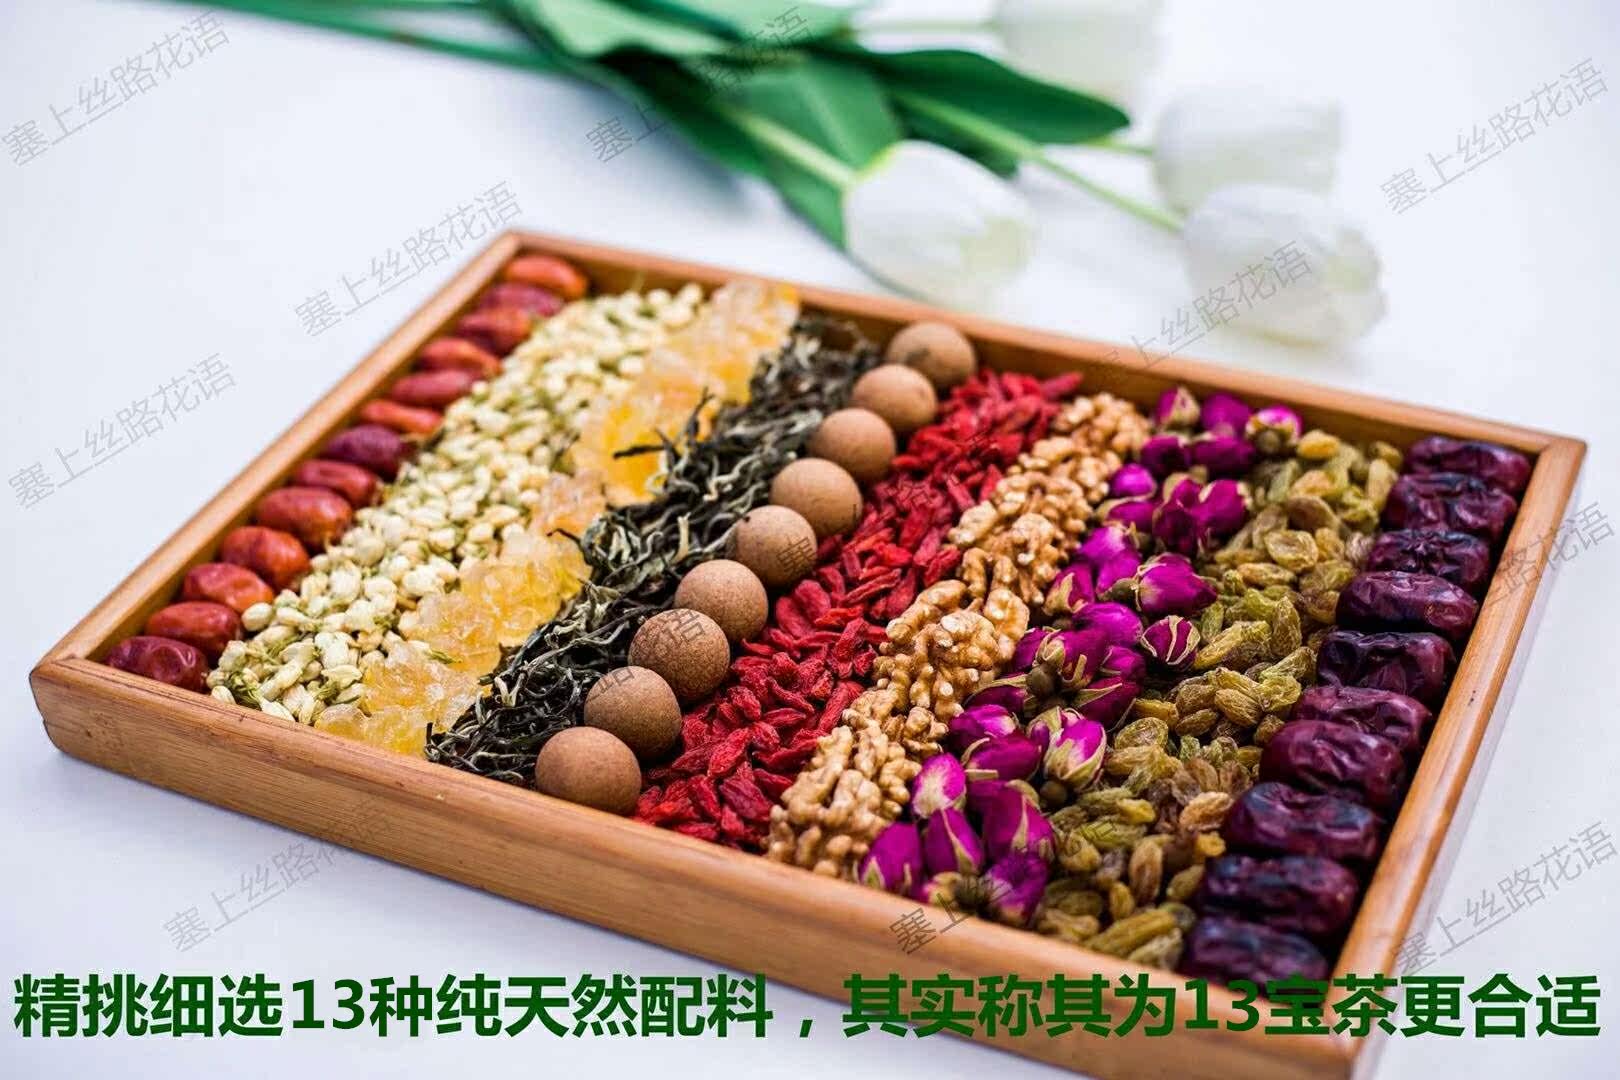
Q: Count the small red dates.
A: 13